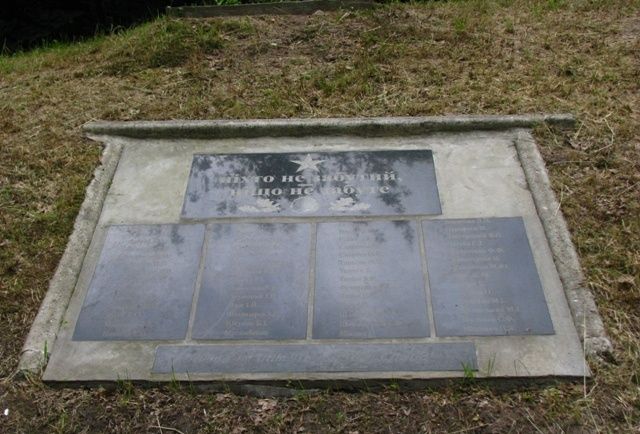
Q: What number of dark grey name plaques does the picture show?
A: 4